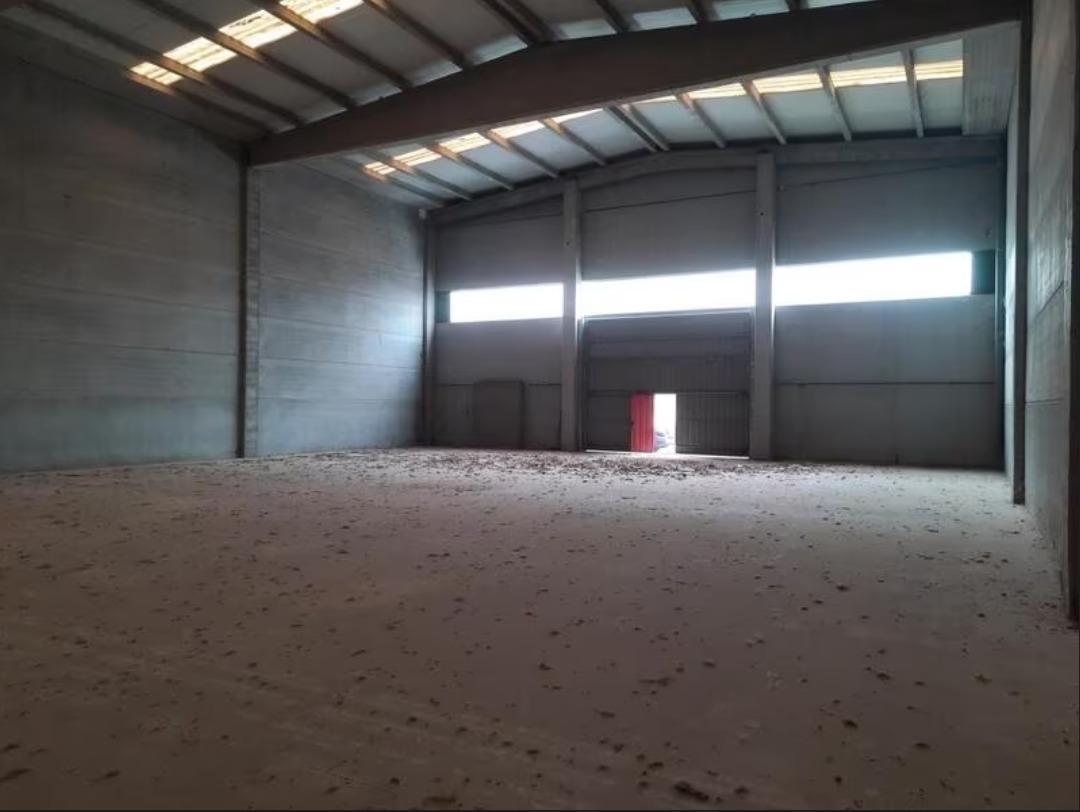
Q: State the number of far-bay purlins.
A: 11